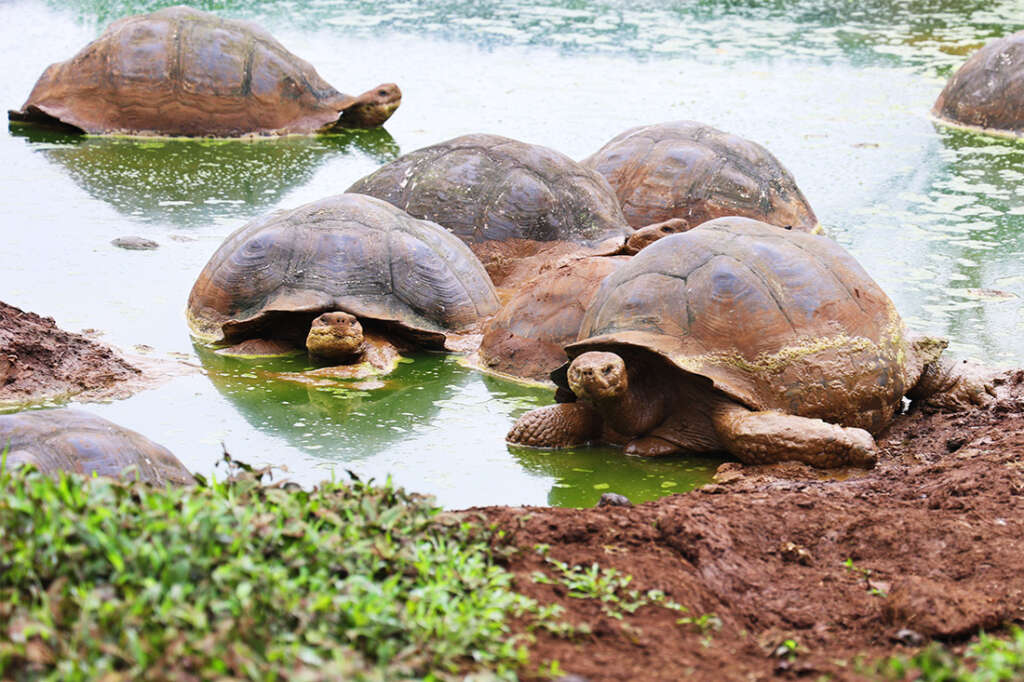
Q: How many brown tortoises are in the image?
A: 8